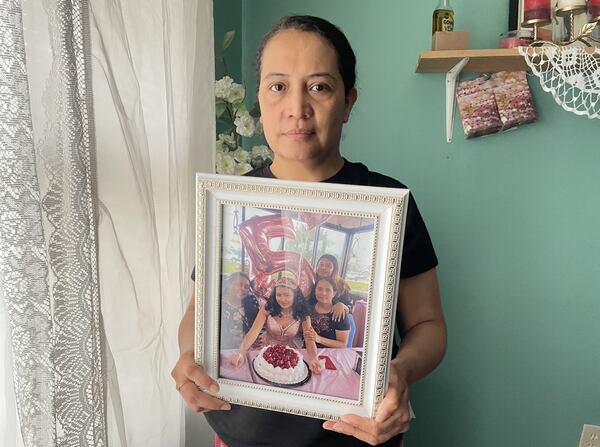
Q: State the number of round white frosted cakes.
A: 1